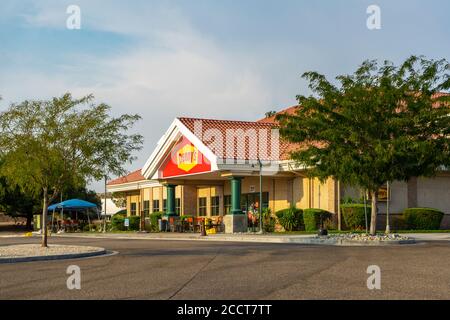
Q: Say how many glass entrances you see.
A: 1